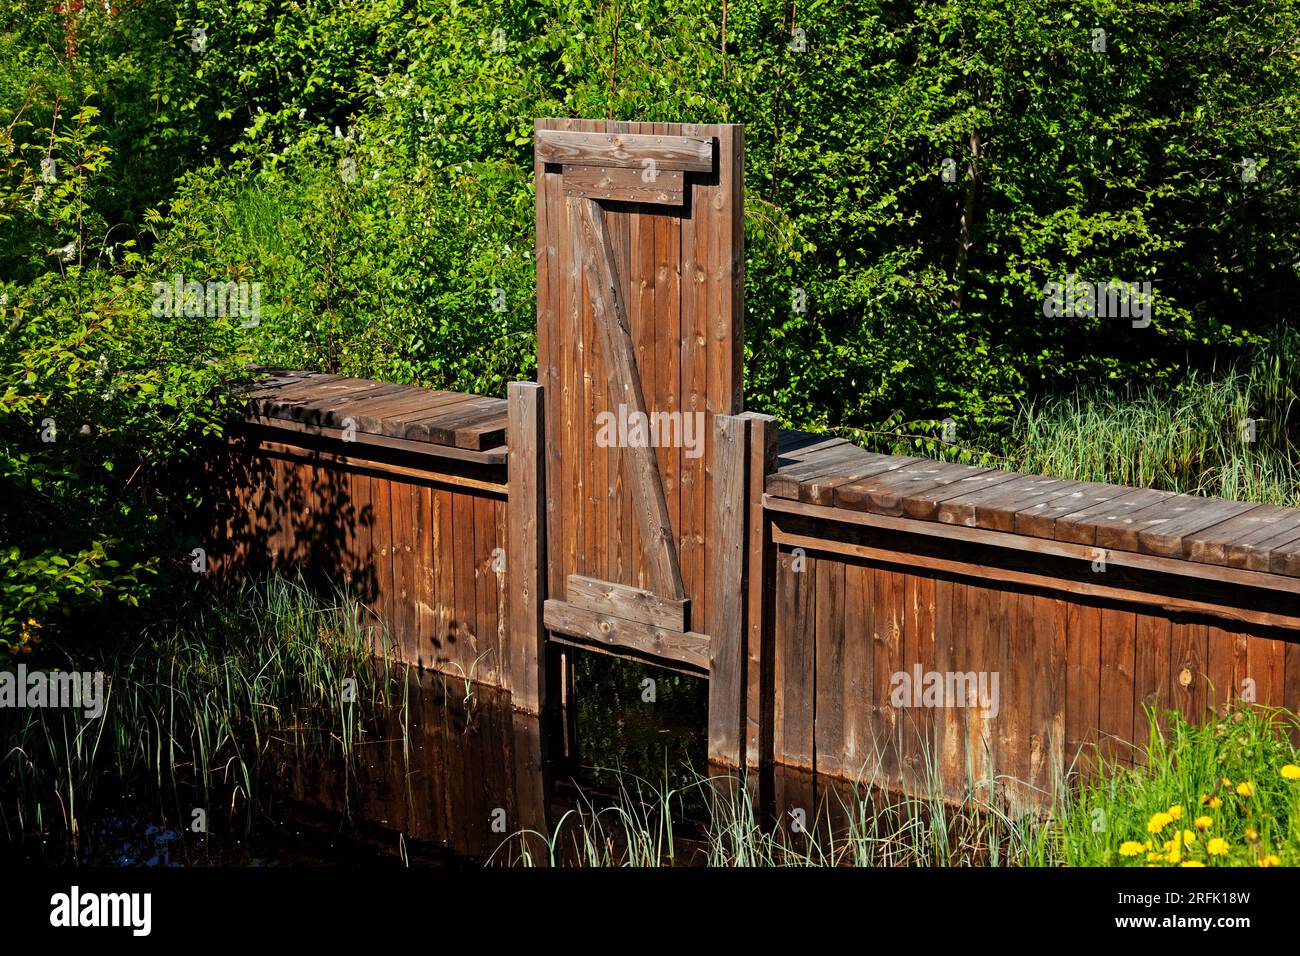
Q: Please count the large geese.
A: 0